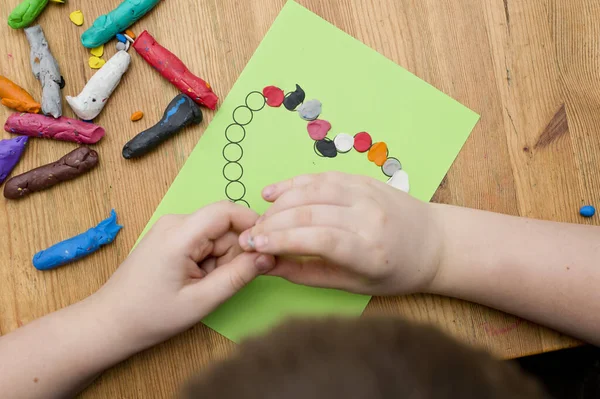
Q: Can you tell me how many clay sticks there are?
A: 11